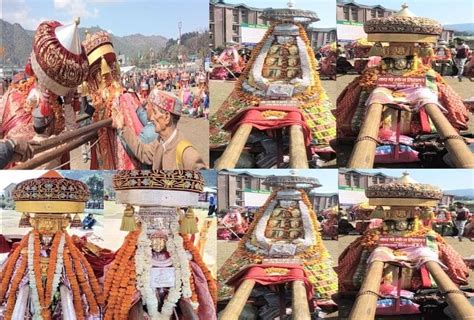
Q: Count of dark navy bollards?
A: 0